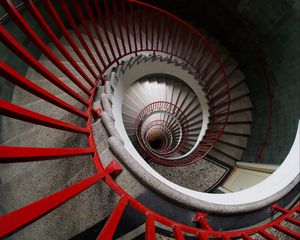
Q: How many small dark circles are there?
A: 1